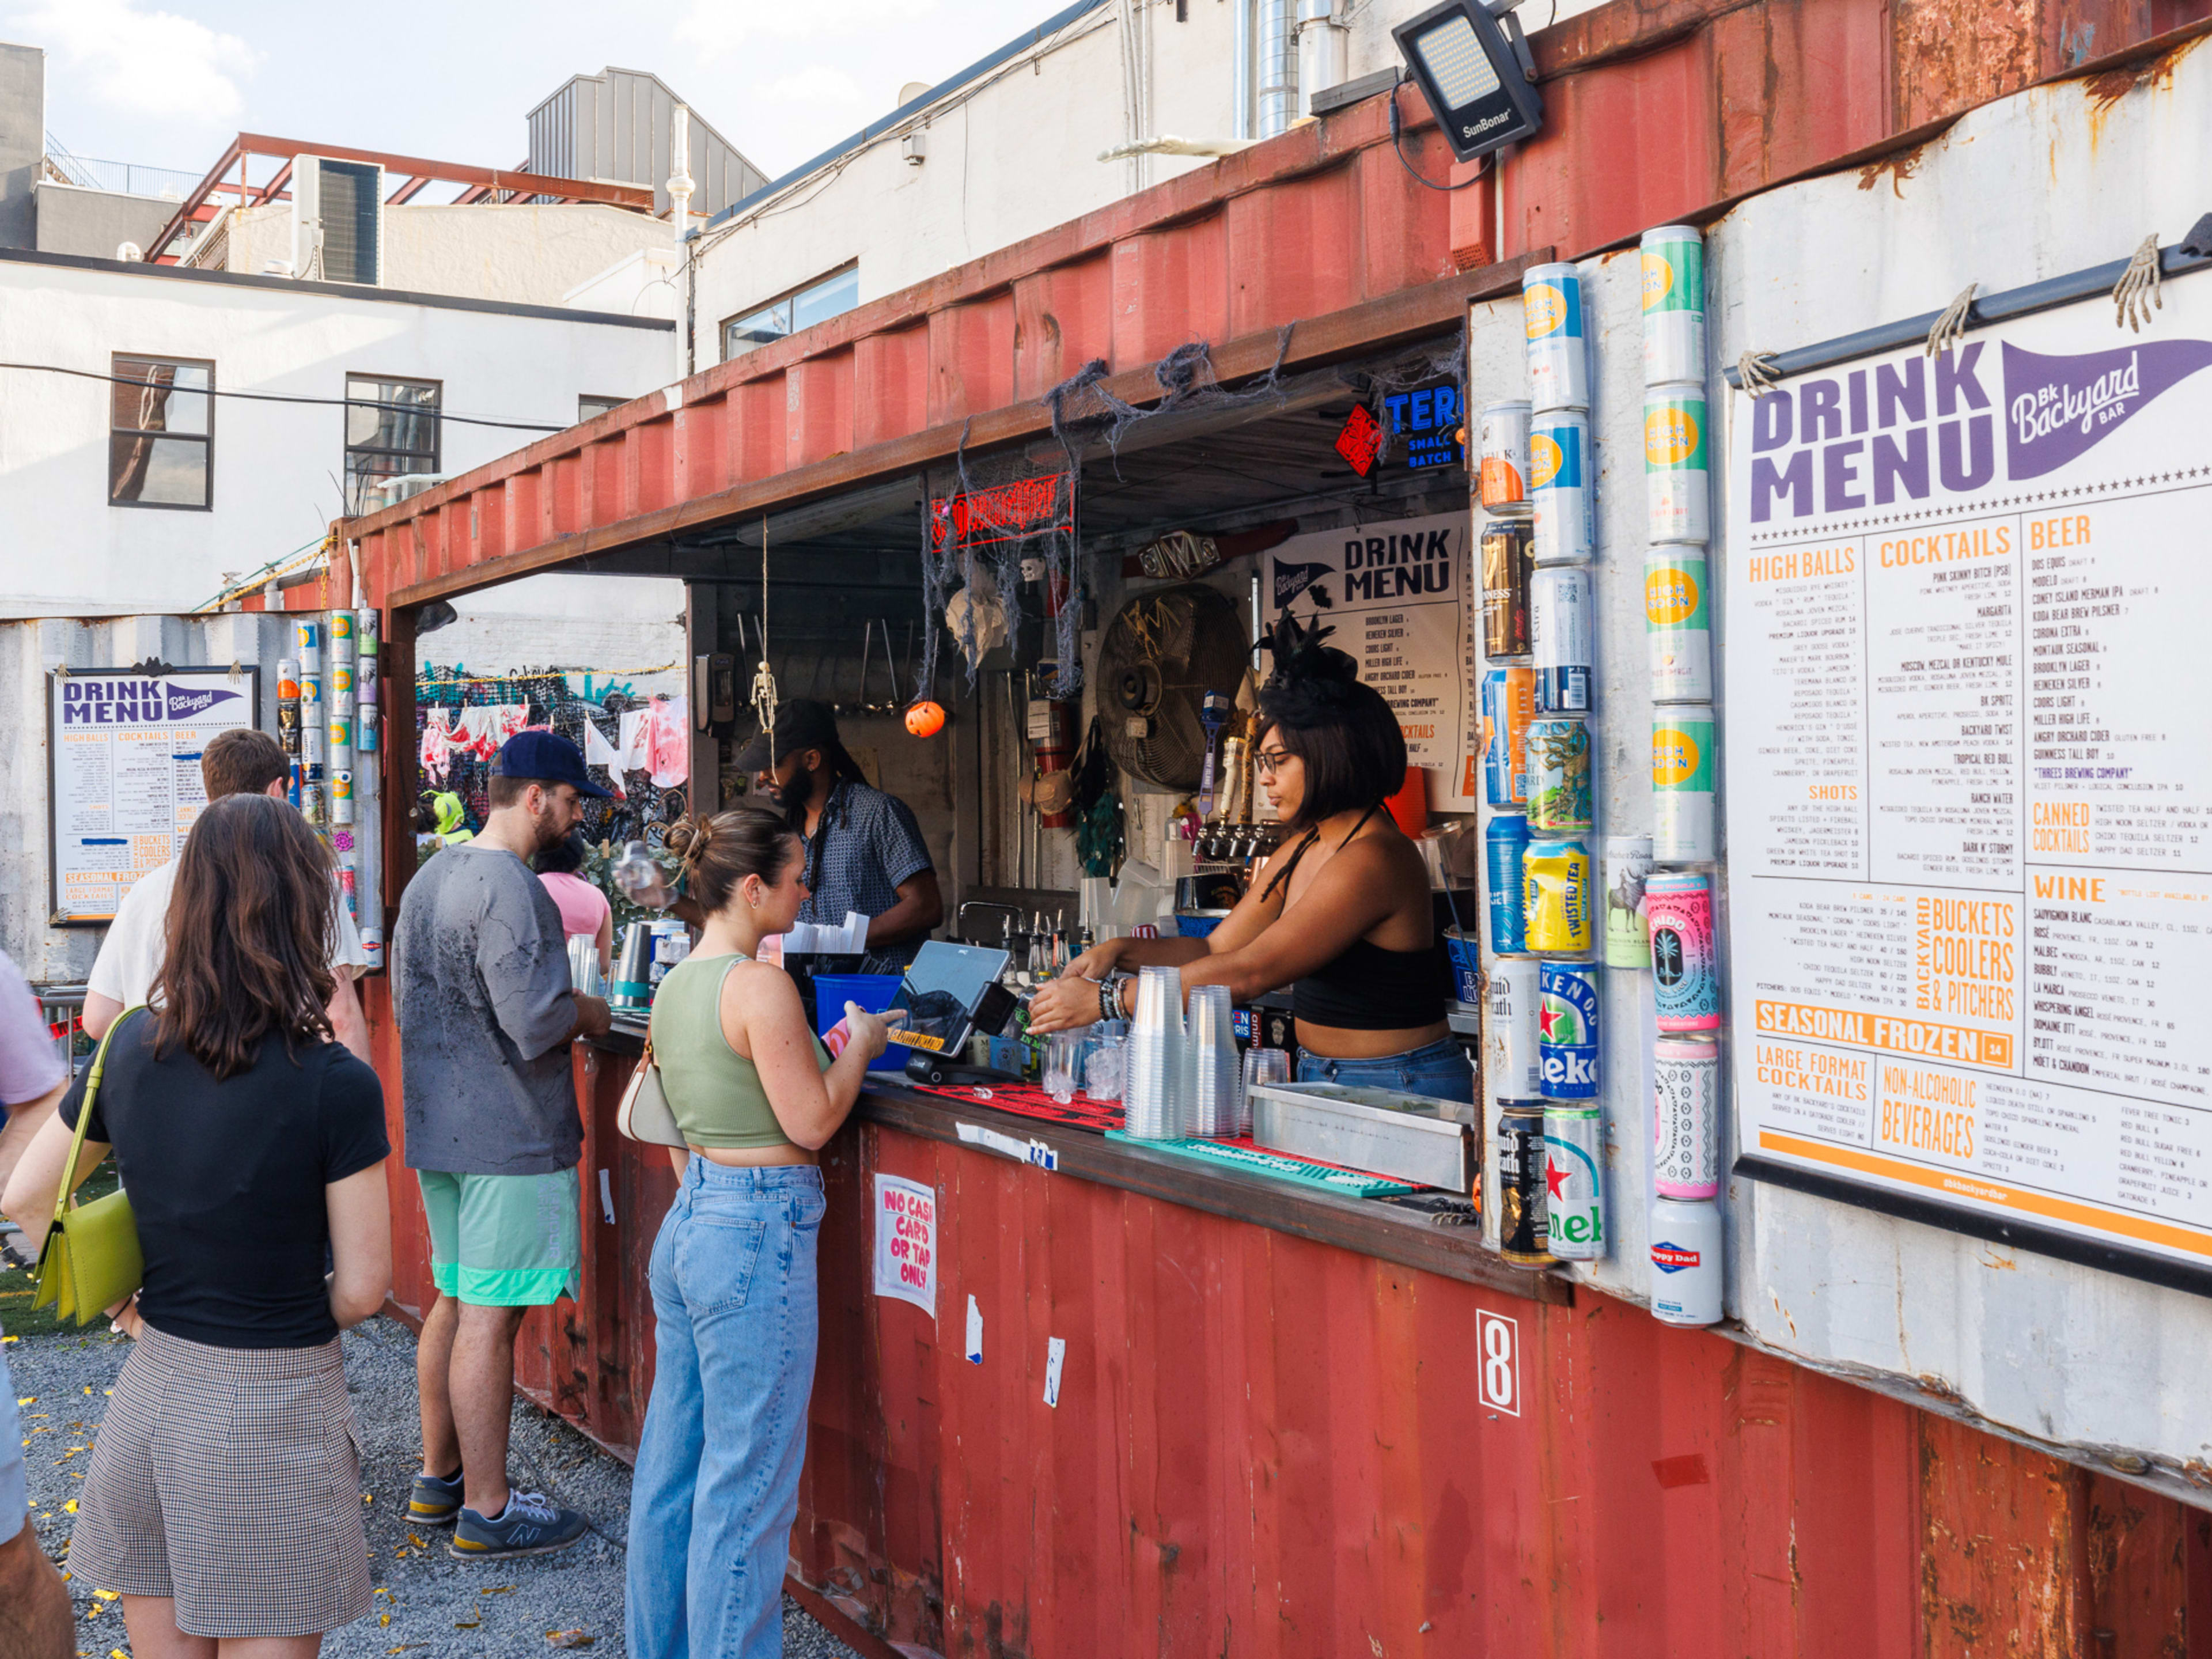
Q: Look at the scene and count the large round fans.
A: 1